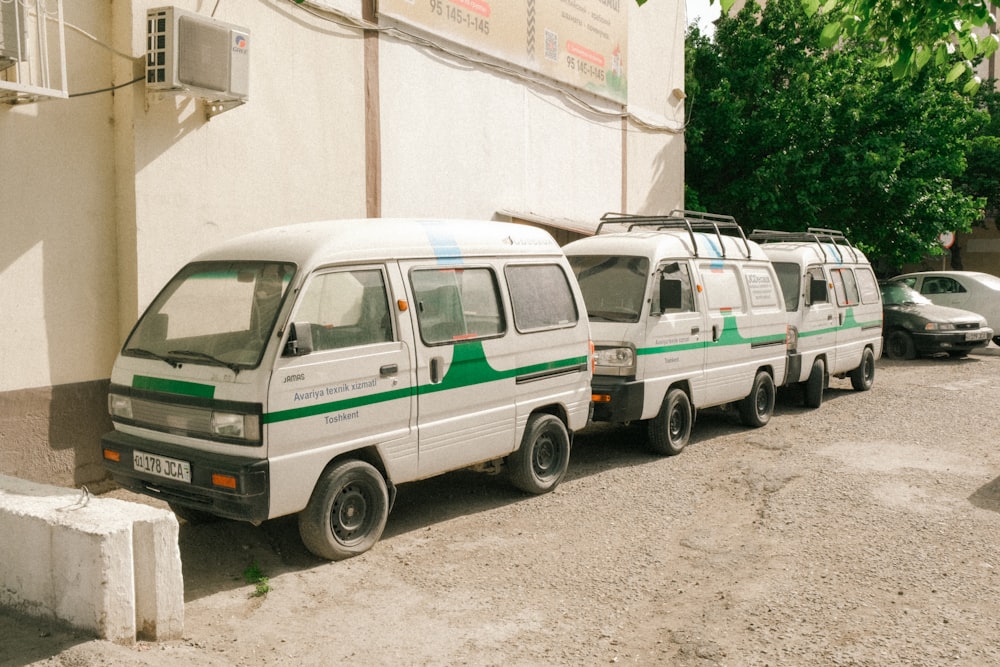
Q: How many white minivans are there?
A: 3